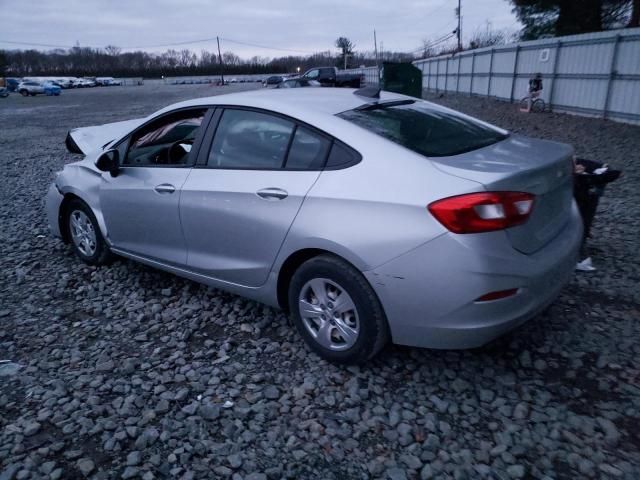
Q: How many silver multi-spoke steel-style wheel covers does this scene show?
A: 2